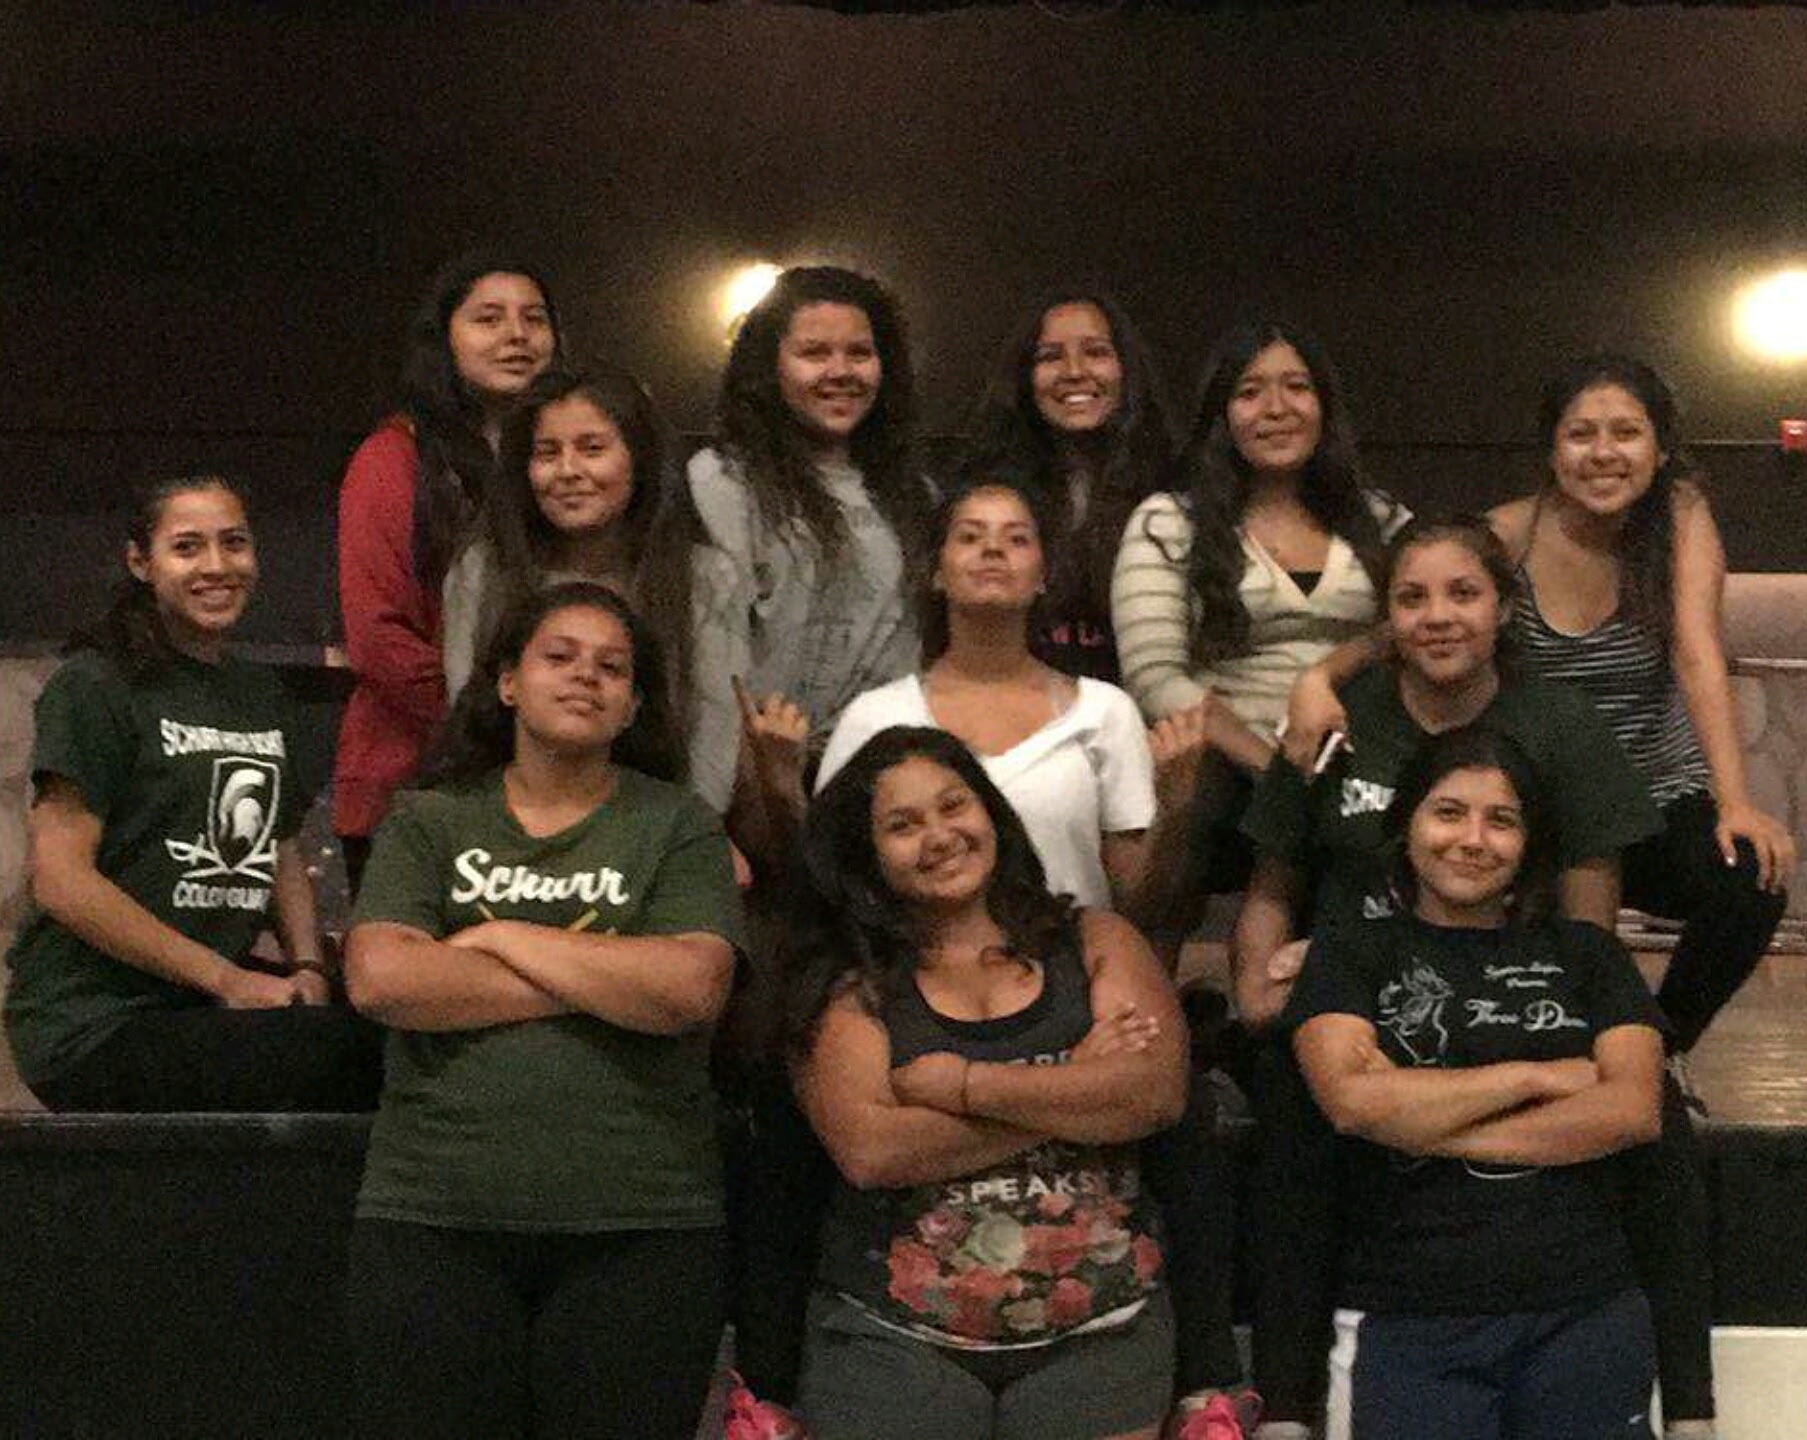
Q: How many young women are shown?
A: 12